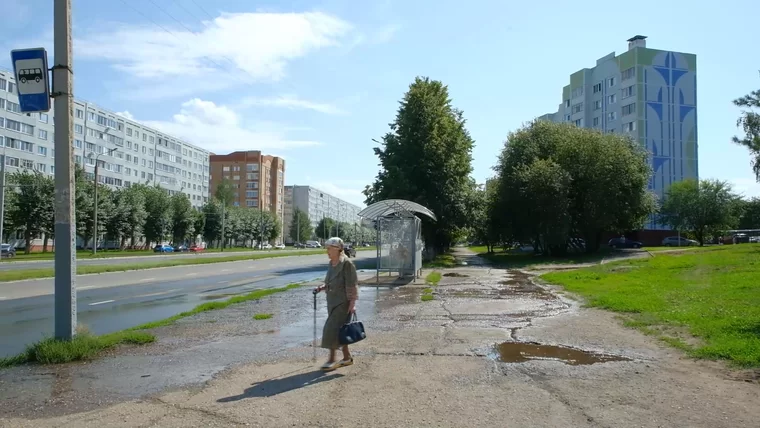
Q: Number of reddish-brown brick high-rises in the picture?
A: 1